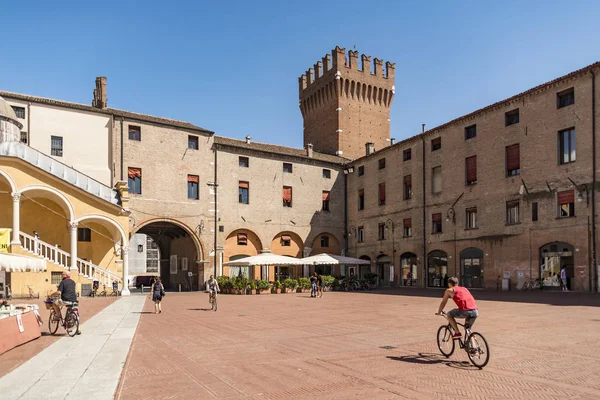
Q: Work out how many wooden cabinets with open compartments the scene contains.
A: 0